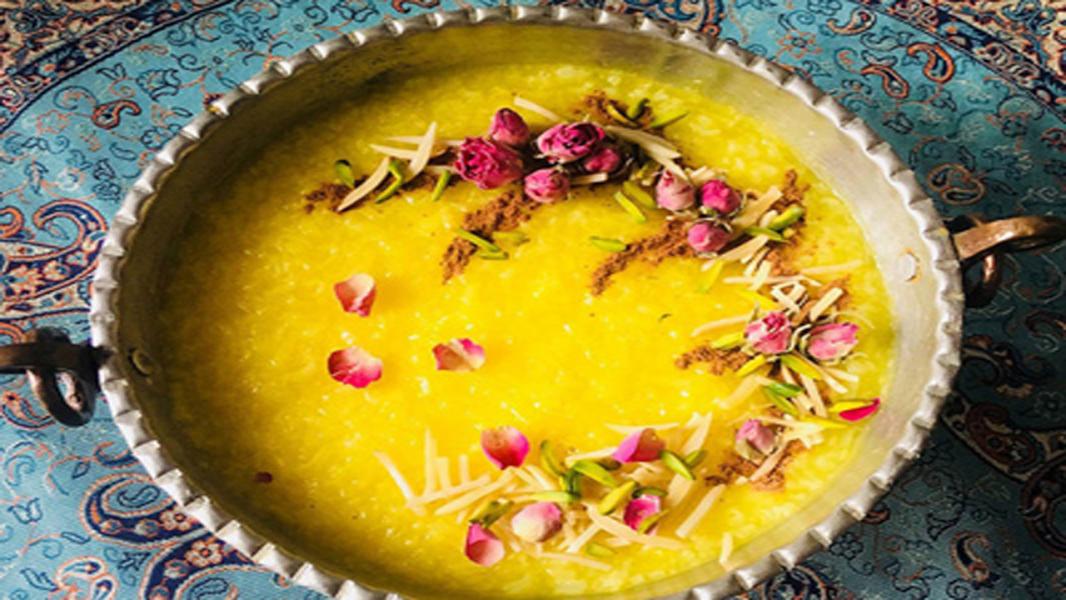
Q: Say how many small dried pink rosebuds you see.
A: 11